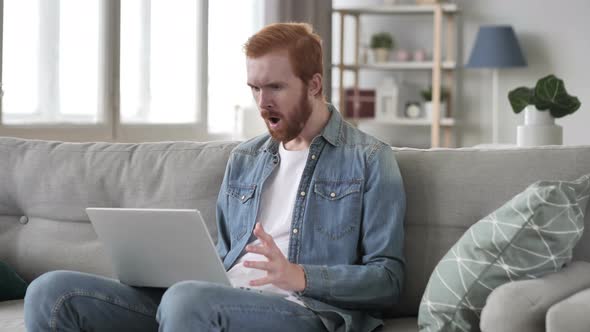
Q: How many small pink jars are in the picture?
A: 2